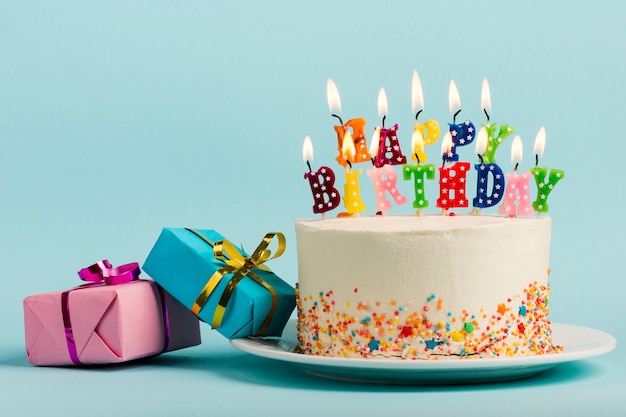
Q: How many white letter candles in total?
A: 0